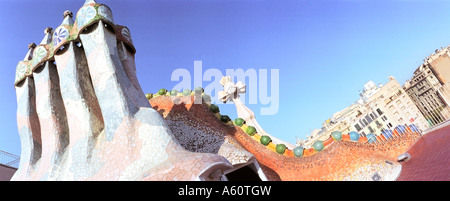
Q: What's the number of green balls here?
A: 12